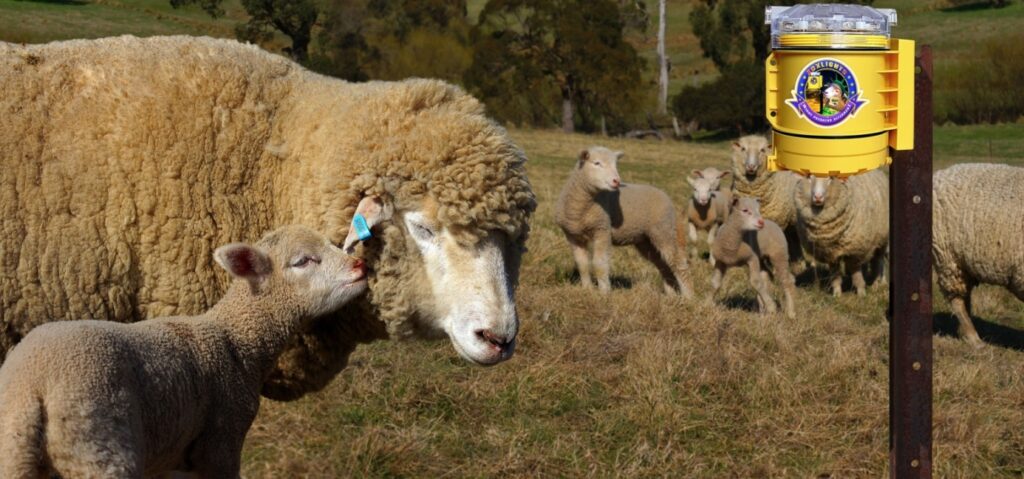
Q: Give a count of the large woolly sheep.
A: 4